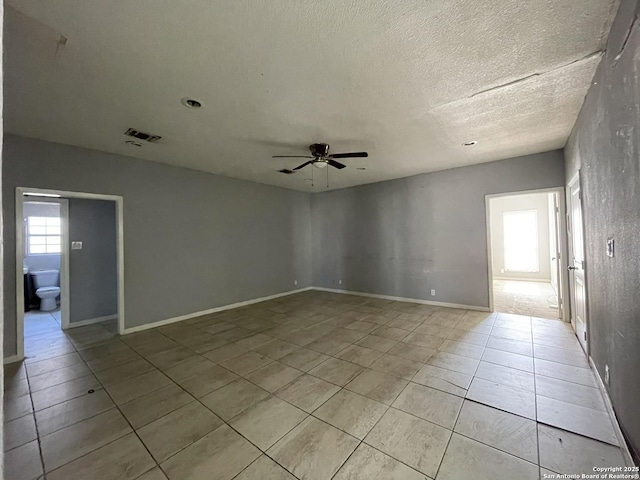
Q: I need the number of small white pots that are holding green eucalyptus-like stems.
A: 0